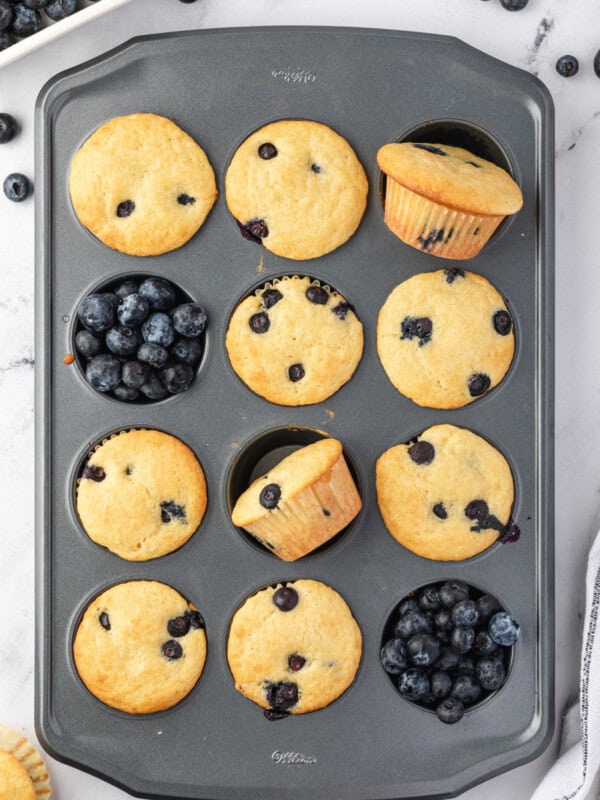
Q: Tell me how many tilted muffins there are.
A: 2